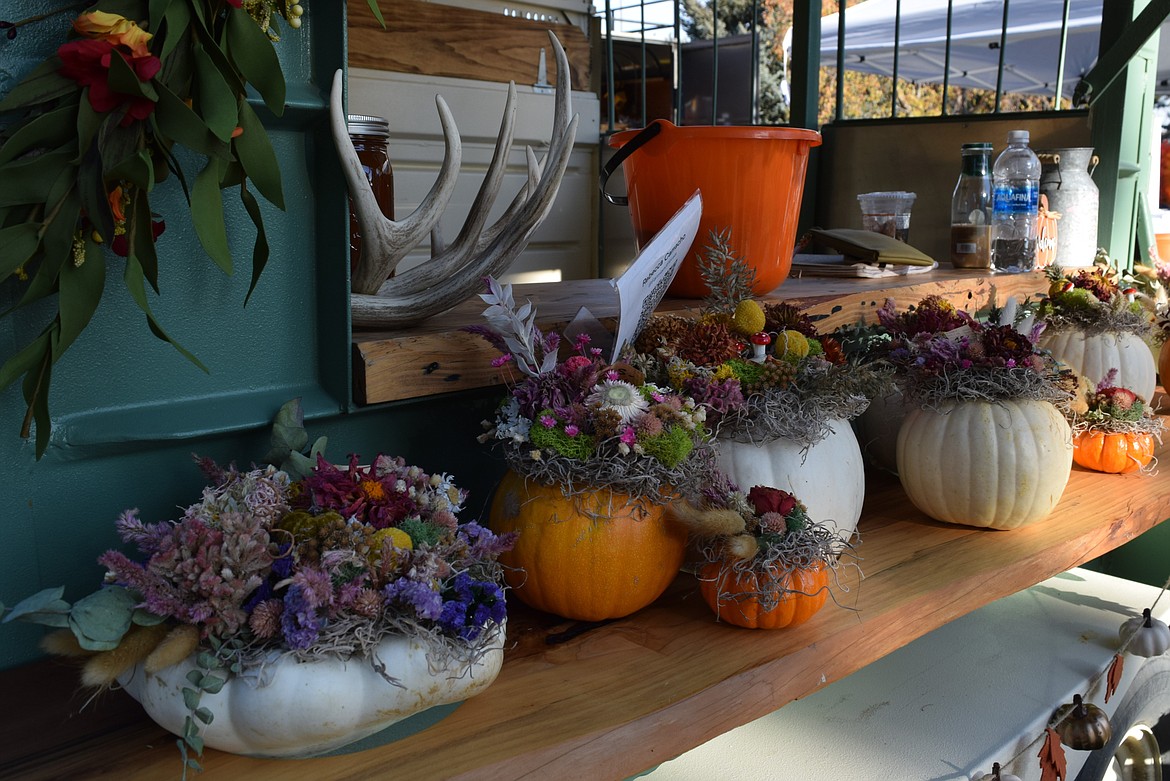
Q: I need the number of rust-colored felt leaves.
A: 2